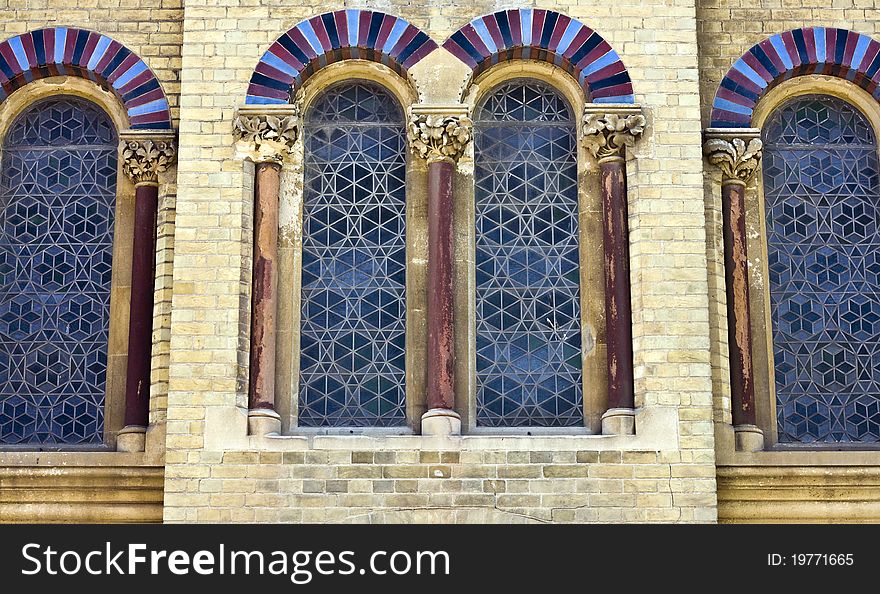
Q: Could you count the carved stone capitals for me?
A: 5